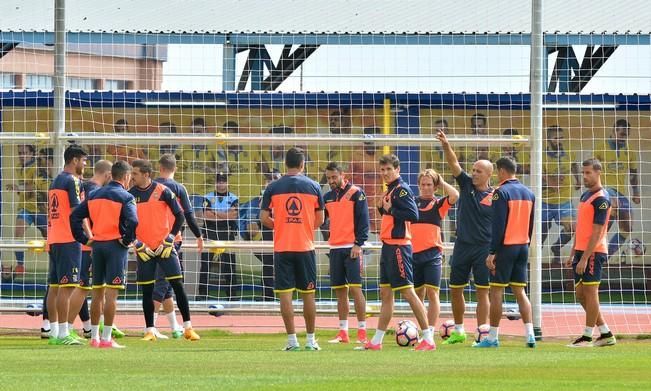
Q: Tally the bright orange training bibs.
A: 11